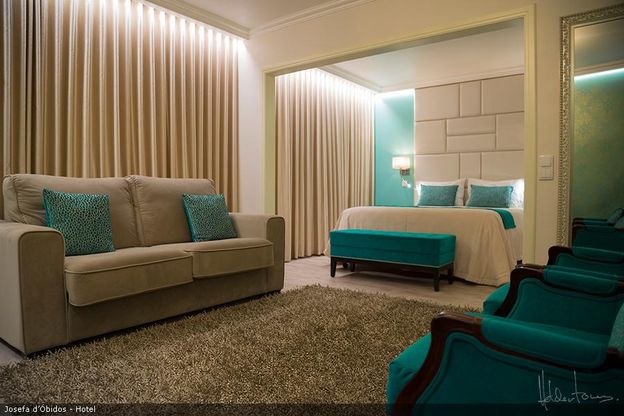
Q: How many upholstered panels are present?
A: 10